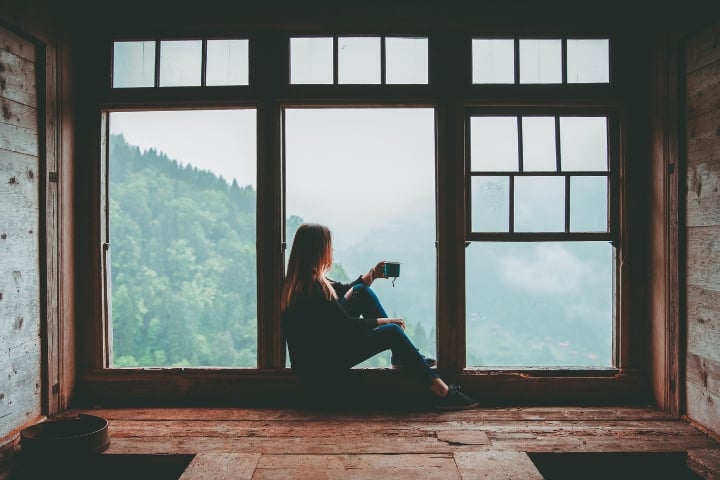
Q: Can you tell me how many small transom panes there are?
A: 9